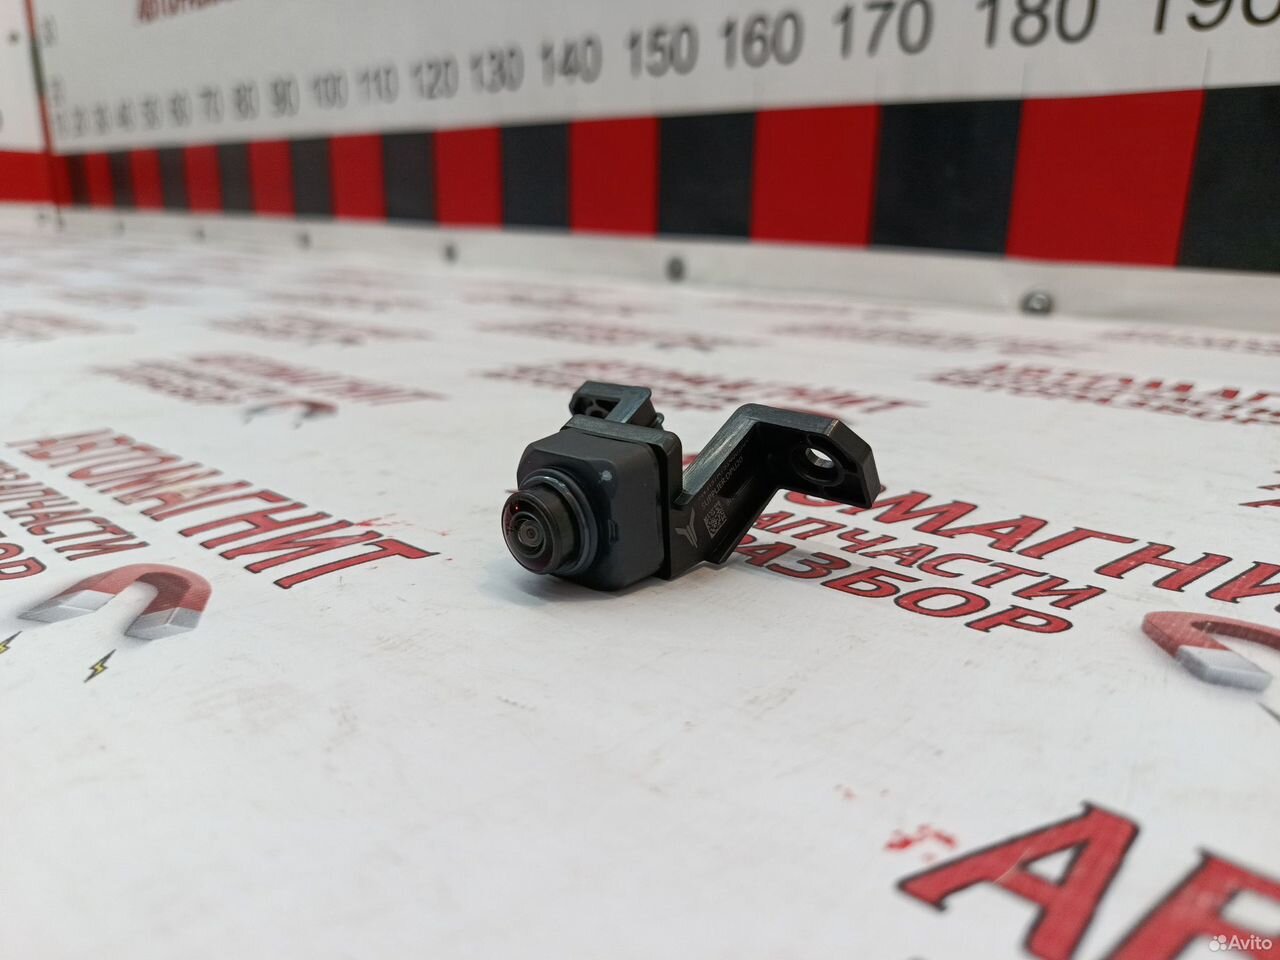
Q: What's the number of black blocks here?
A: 10